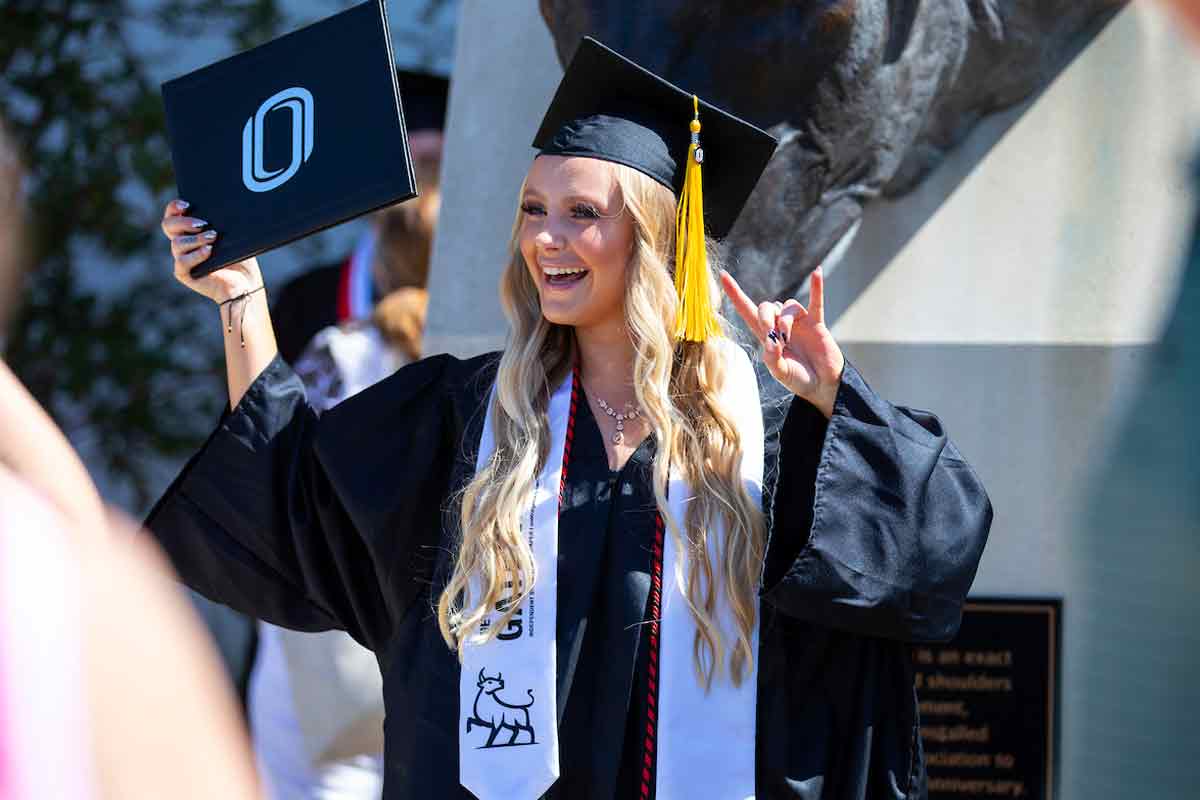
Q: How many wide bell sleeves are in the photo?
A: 2